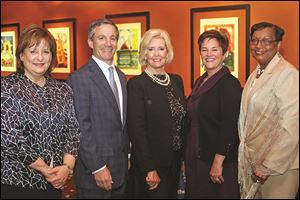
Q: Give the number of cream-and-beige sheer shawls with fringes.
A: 1